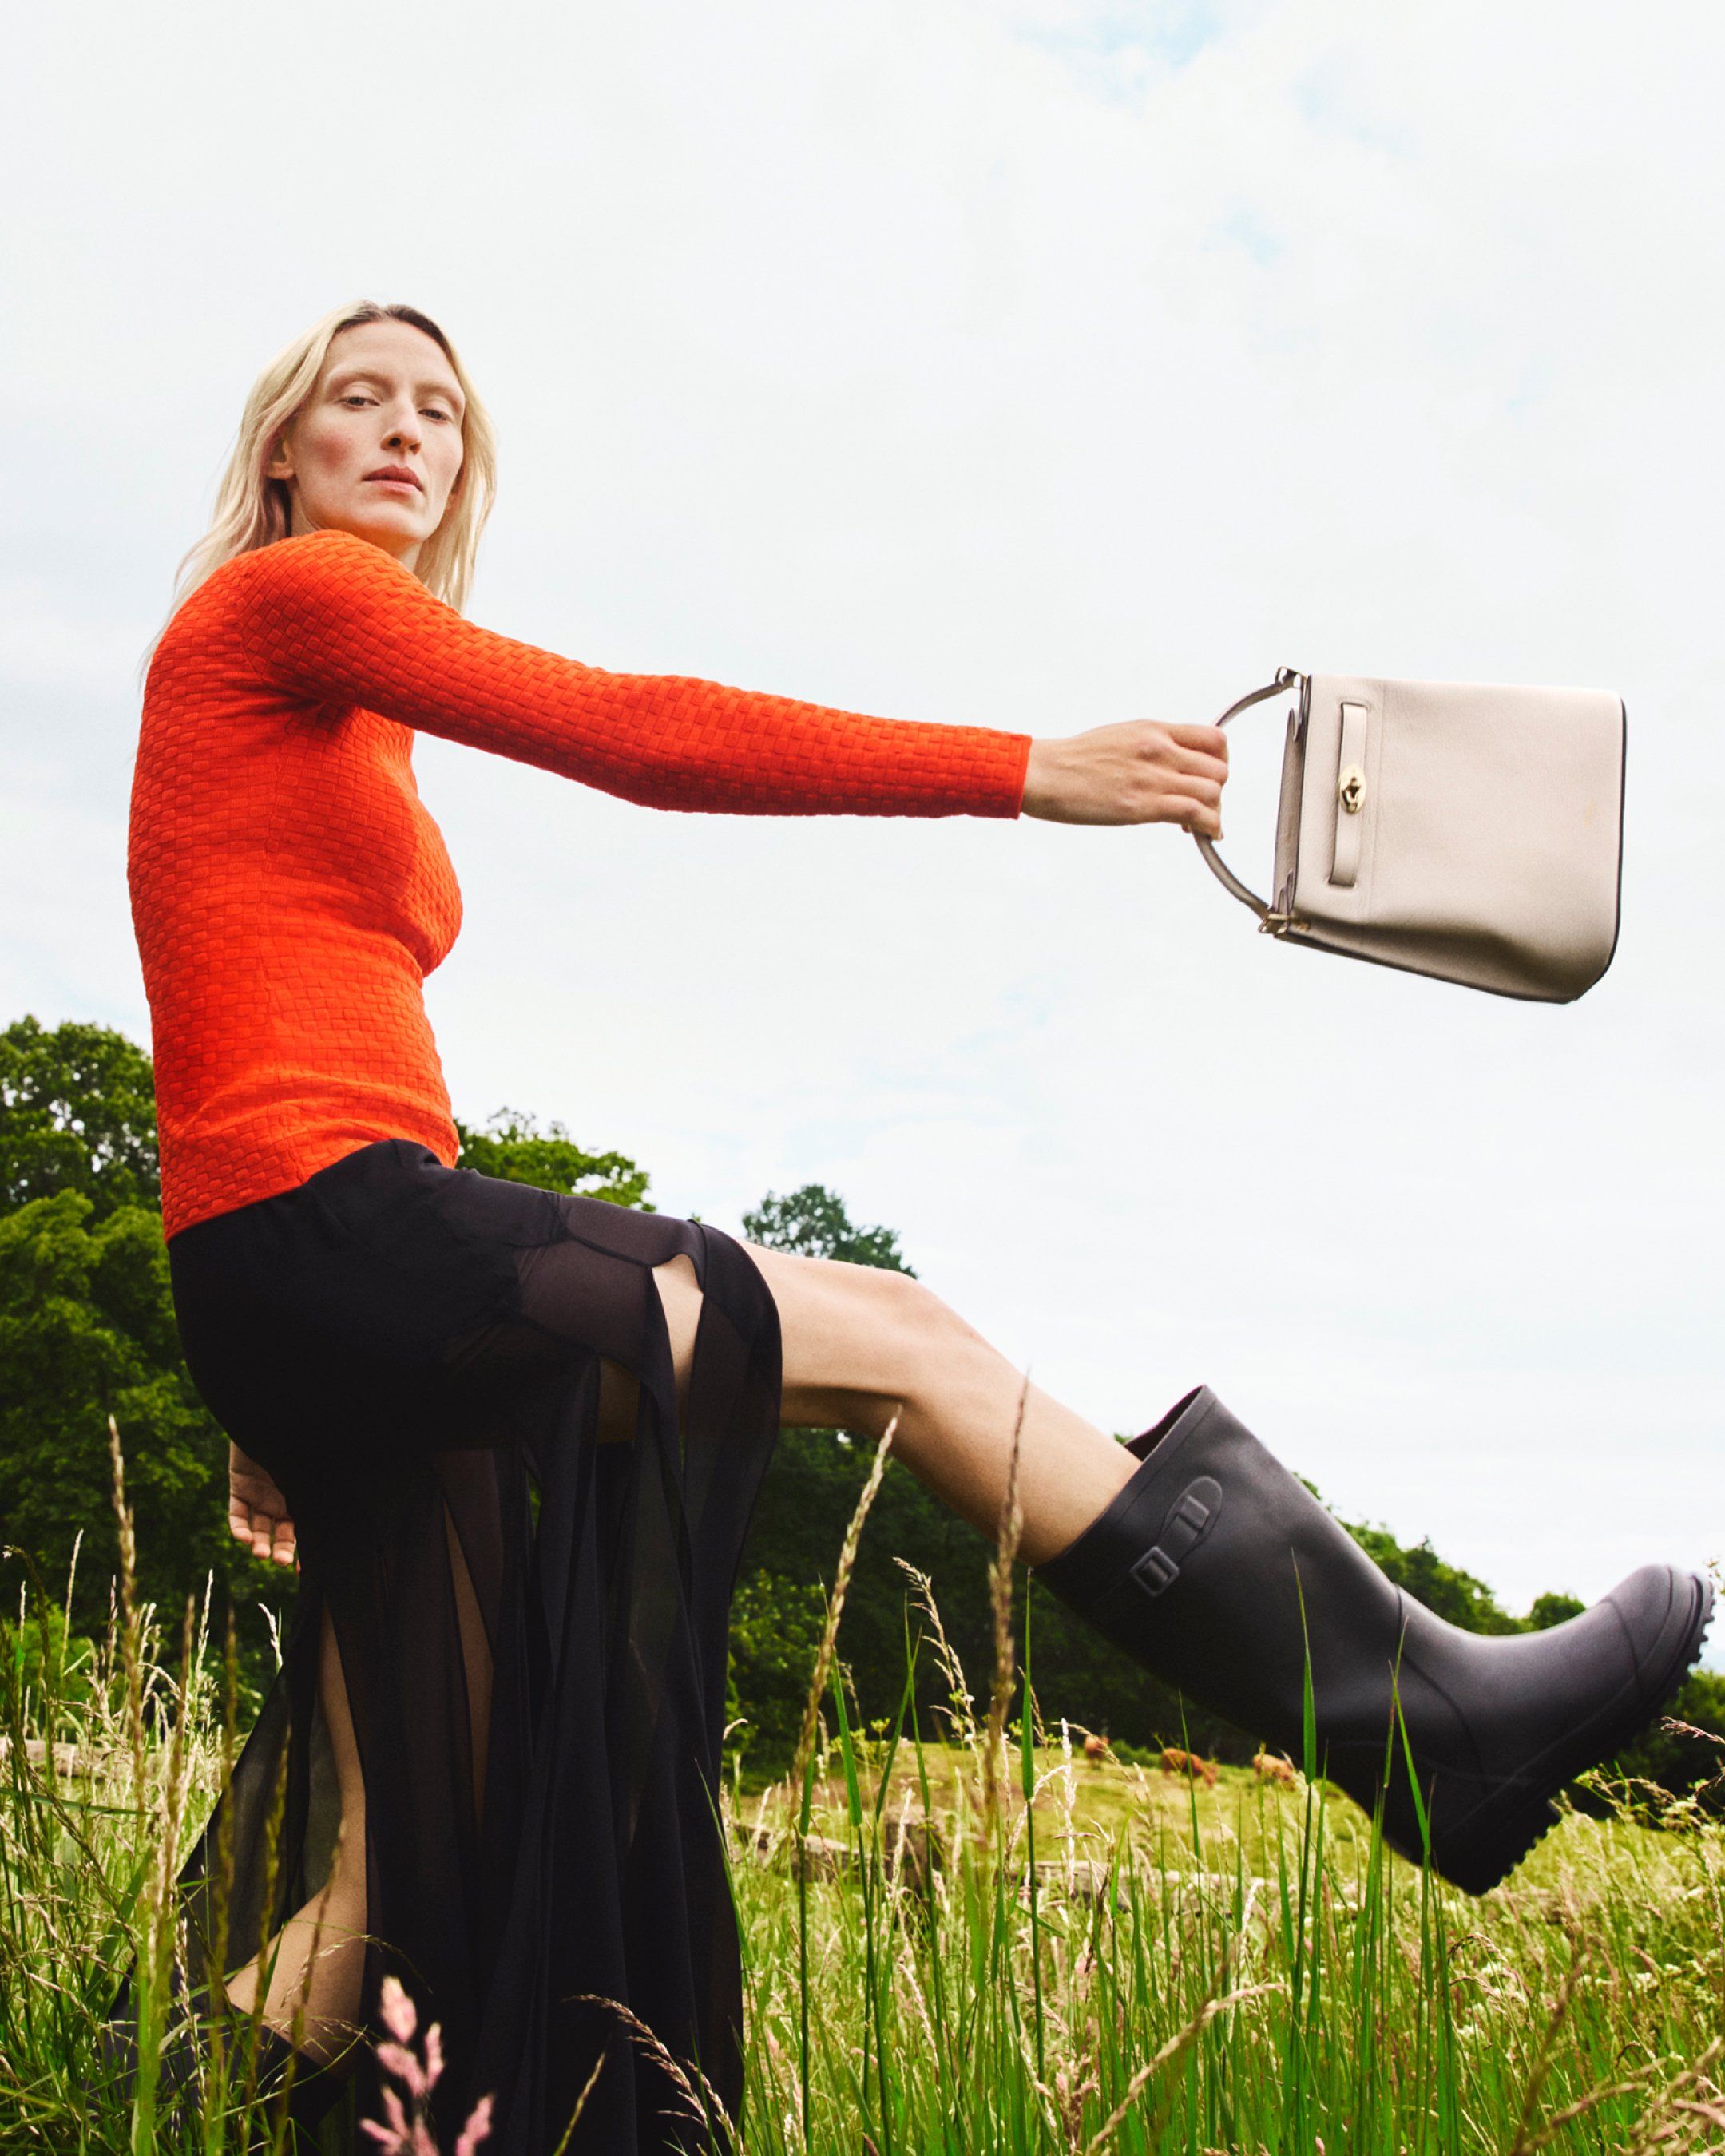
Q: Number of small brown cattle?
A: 3